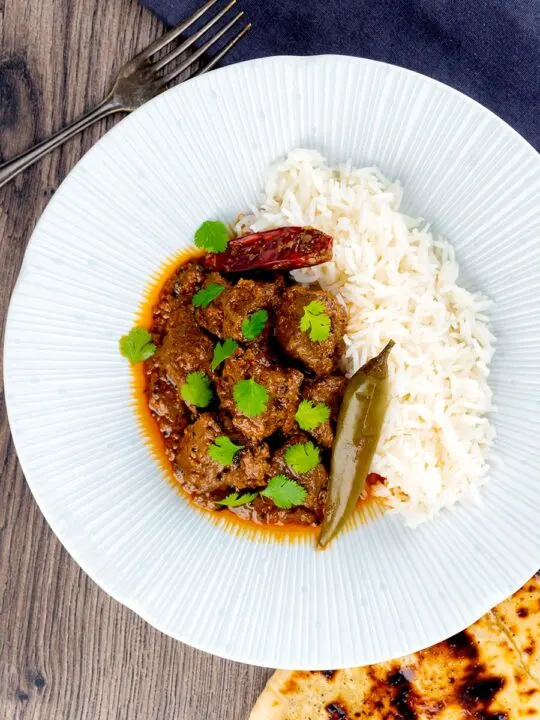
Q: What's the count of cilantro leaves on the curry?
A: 13